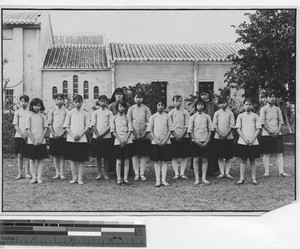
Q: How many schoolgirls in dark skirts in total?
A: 13